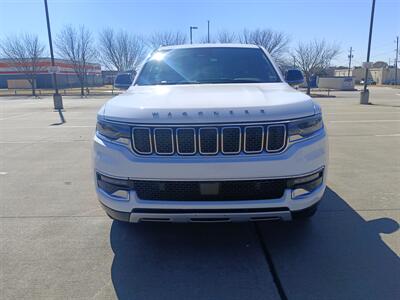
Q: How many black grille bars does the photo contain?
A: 7